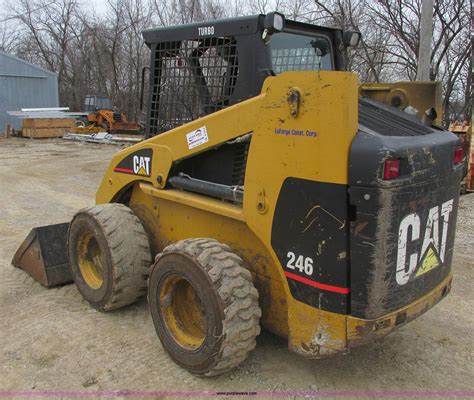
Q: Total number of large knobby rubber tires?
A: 2